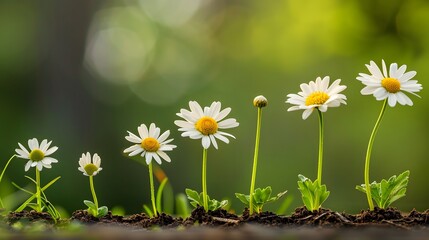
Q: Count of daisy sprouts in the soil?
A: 7